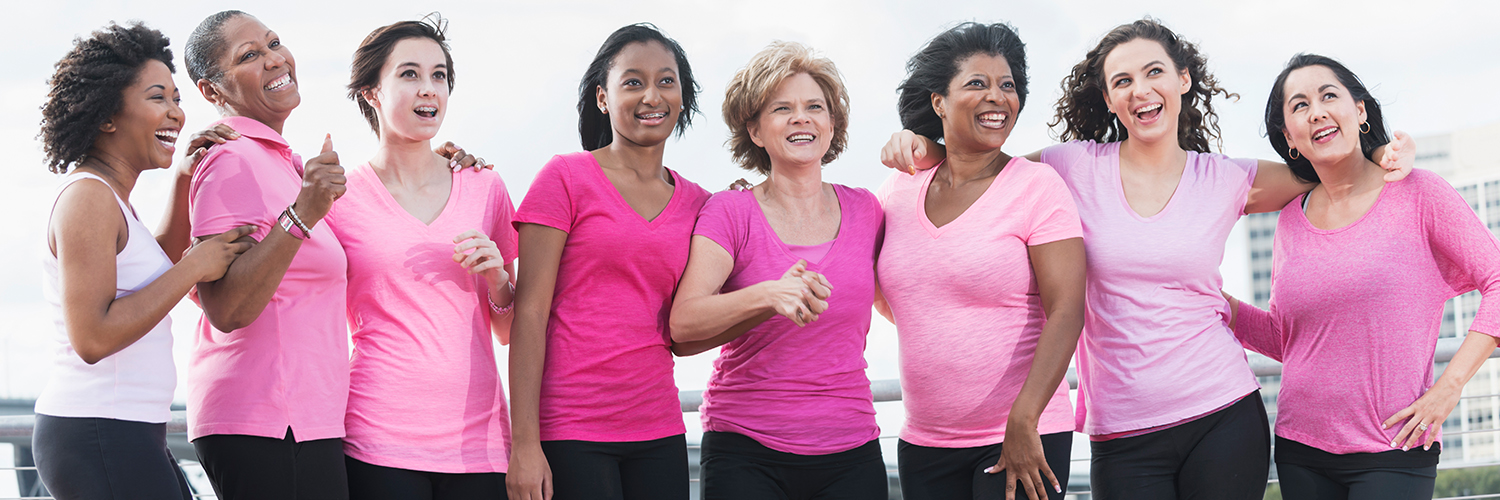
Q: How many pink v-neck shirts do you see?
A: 5